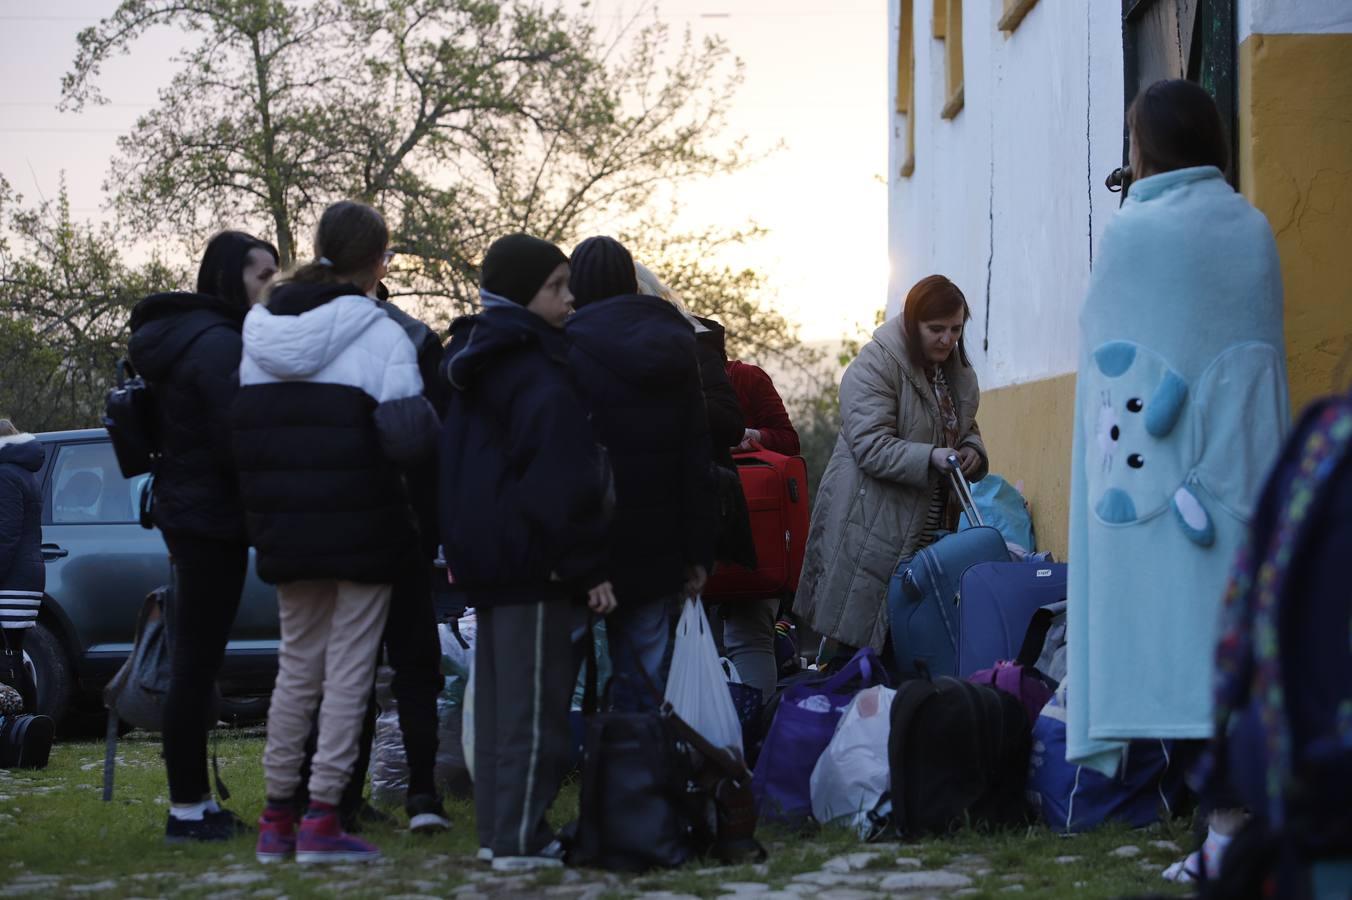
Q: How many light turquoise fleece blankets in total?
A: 1